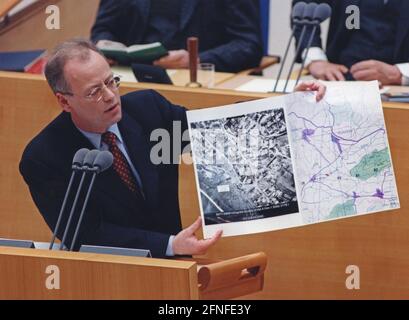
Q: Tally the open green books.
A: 1